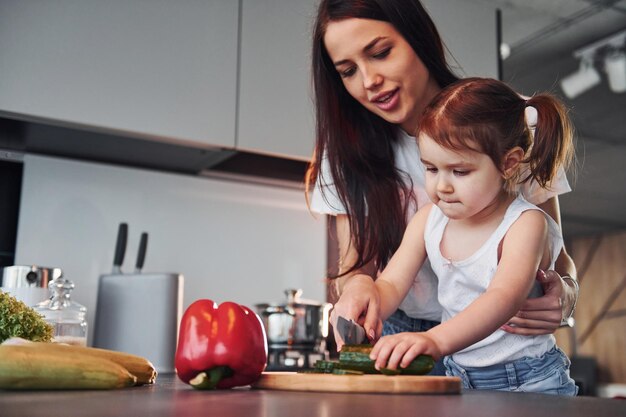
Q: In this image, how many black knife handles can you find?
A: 2